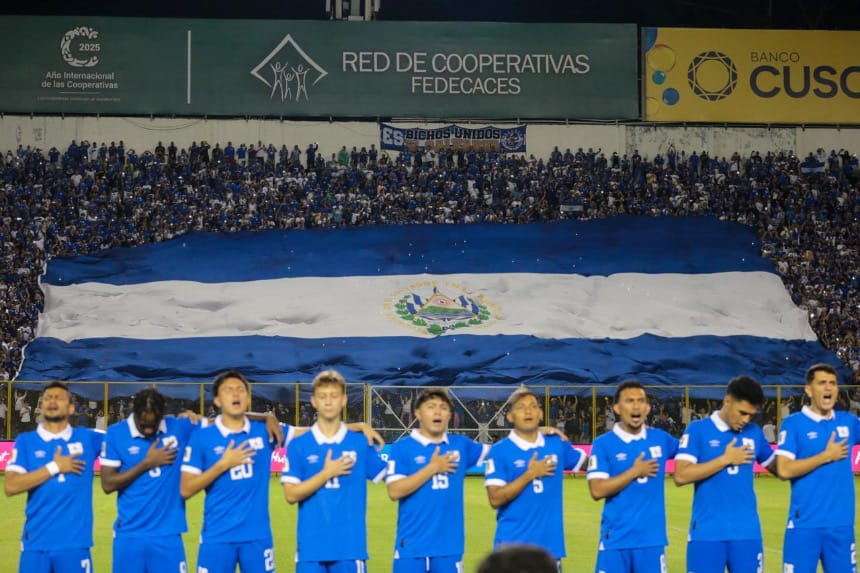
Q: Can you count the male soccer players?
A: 9